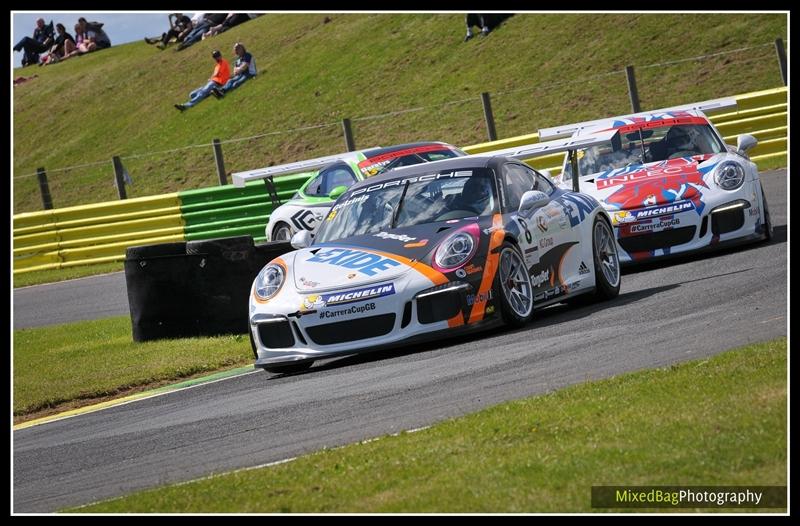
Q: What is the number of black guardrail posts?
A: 7